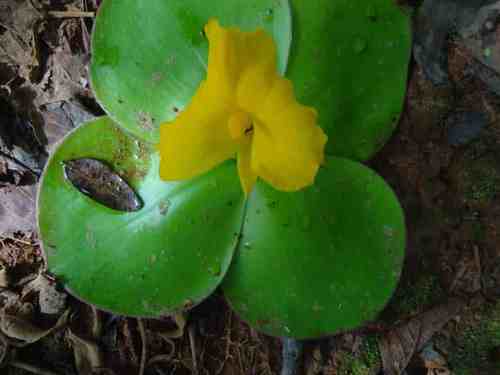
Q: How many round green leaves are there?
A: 4